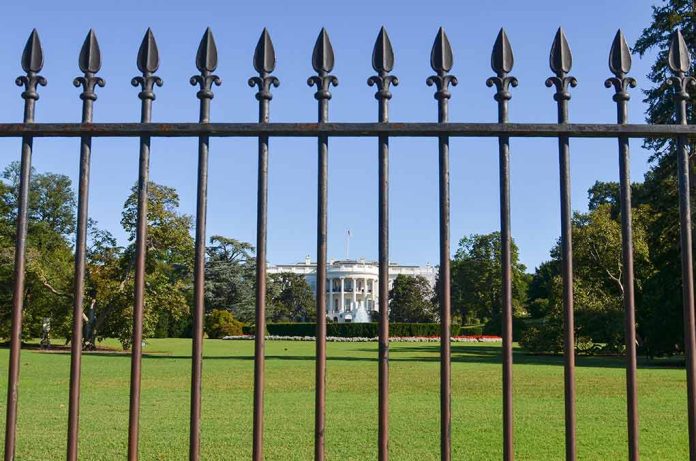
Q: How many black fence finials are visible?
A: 12